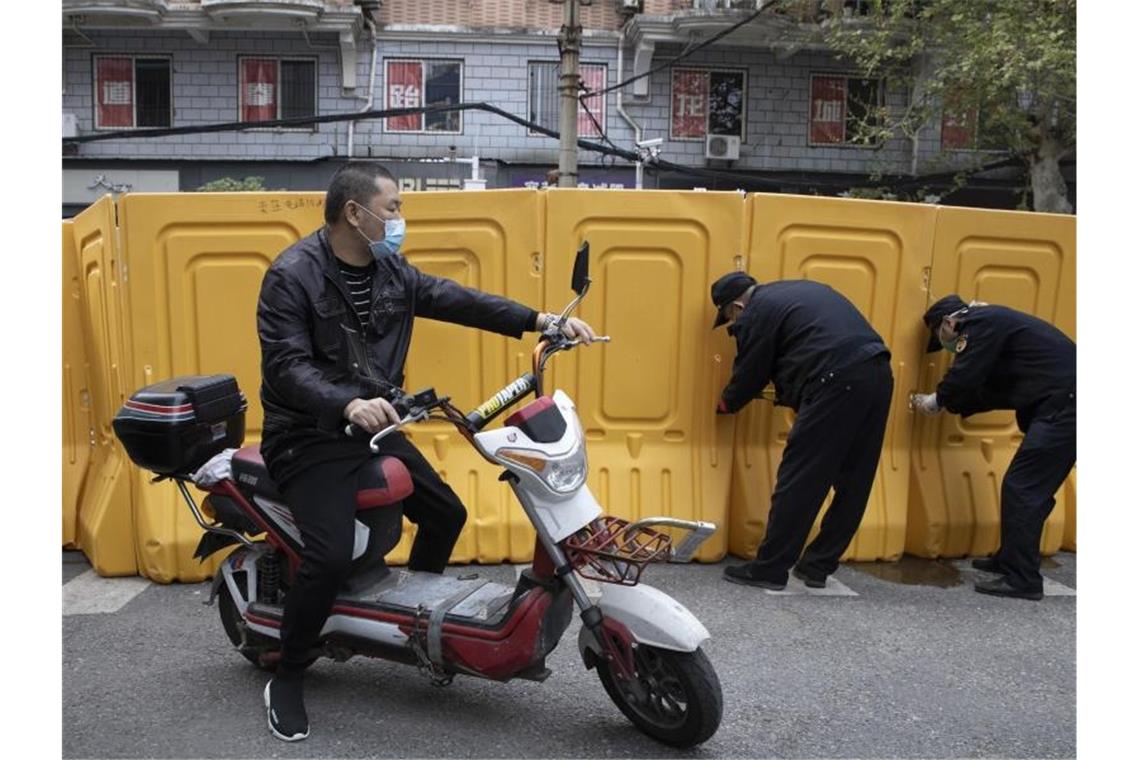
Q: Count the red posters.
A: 7